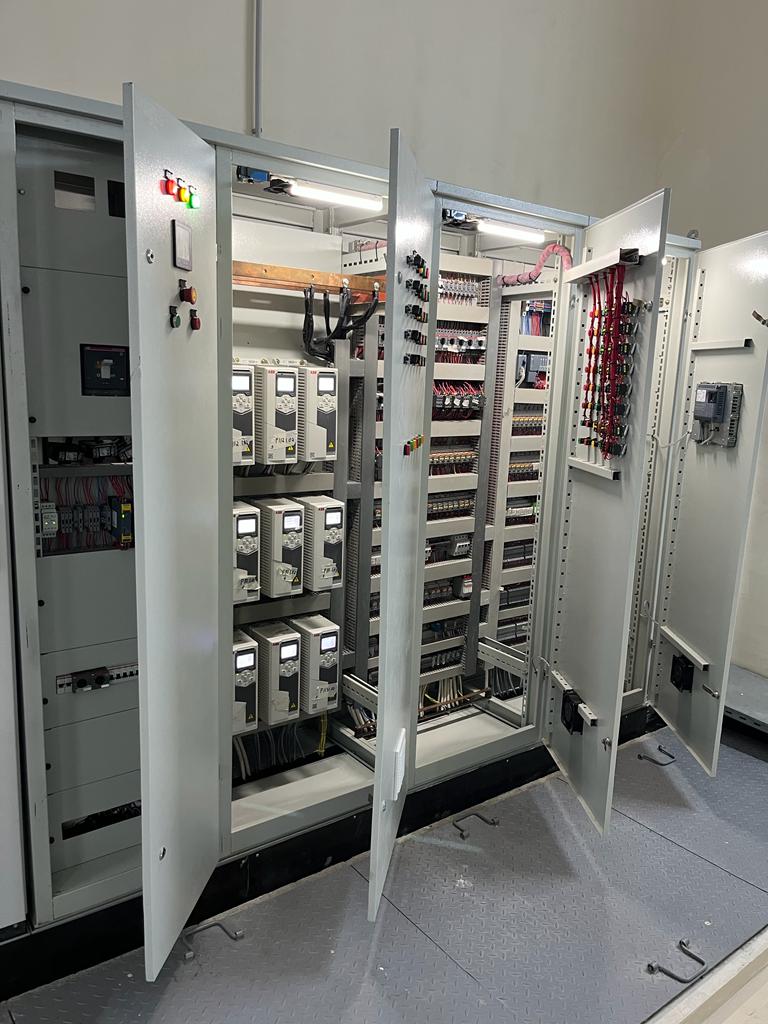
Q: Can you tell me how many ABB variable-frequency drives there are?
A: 9